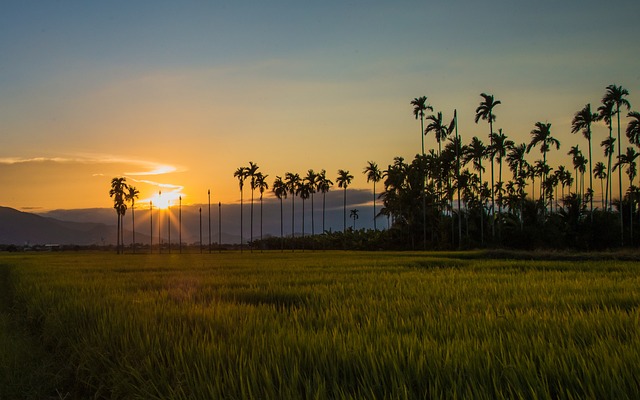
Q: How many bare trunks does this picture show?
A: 7